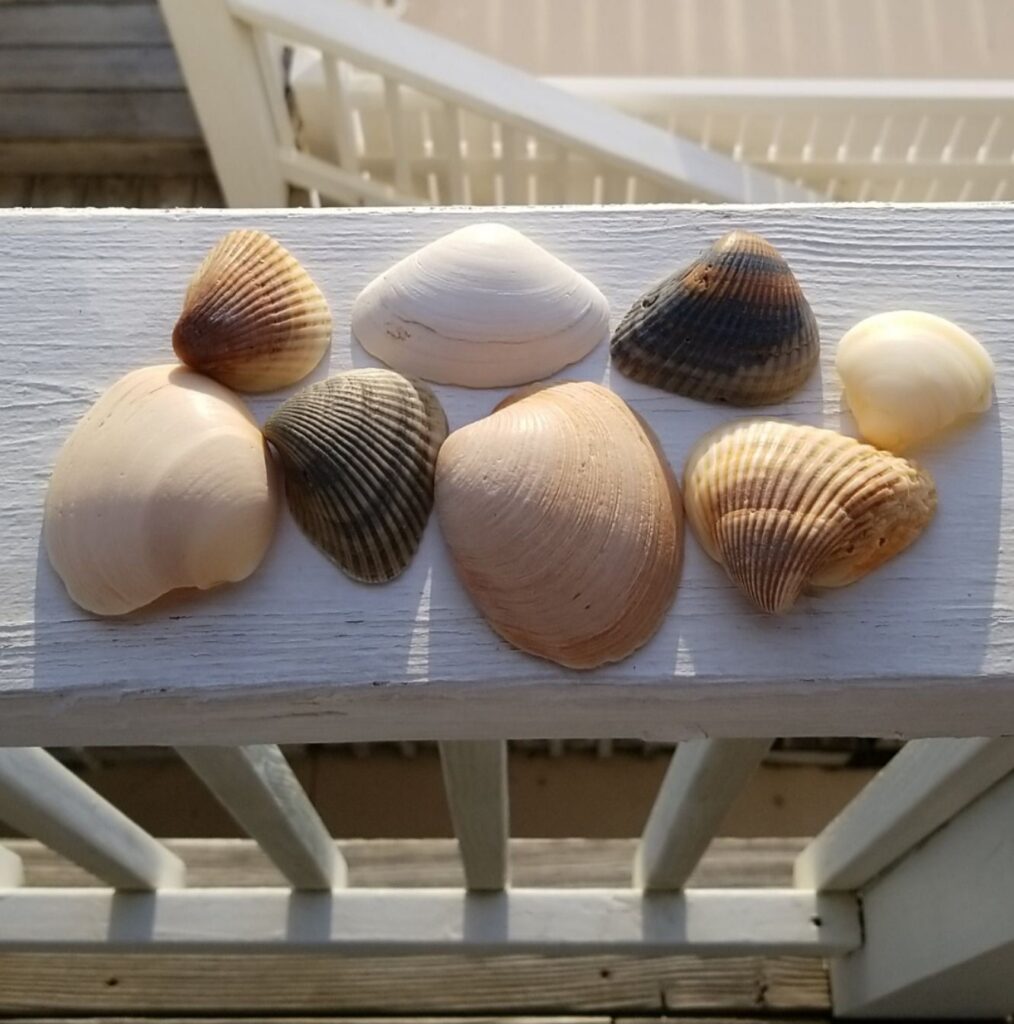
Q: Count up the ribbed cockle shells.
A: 4